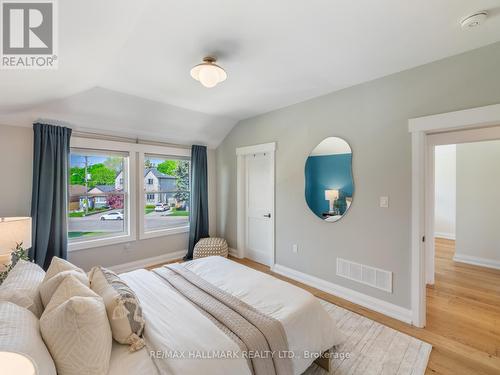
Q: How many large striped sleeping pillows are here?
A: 2